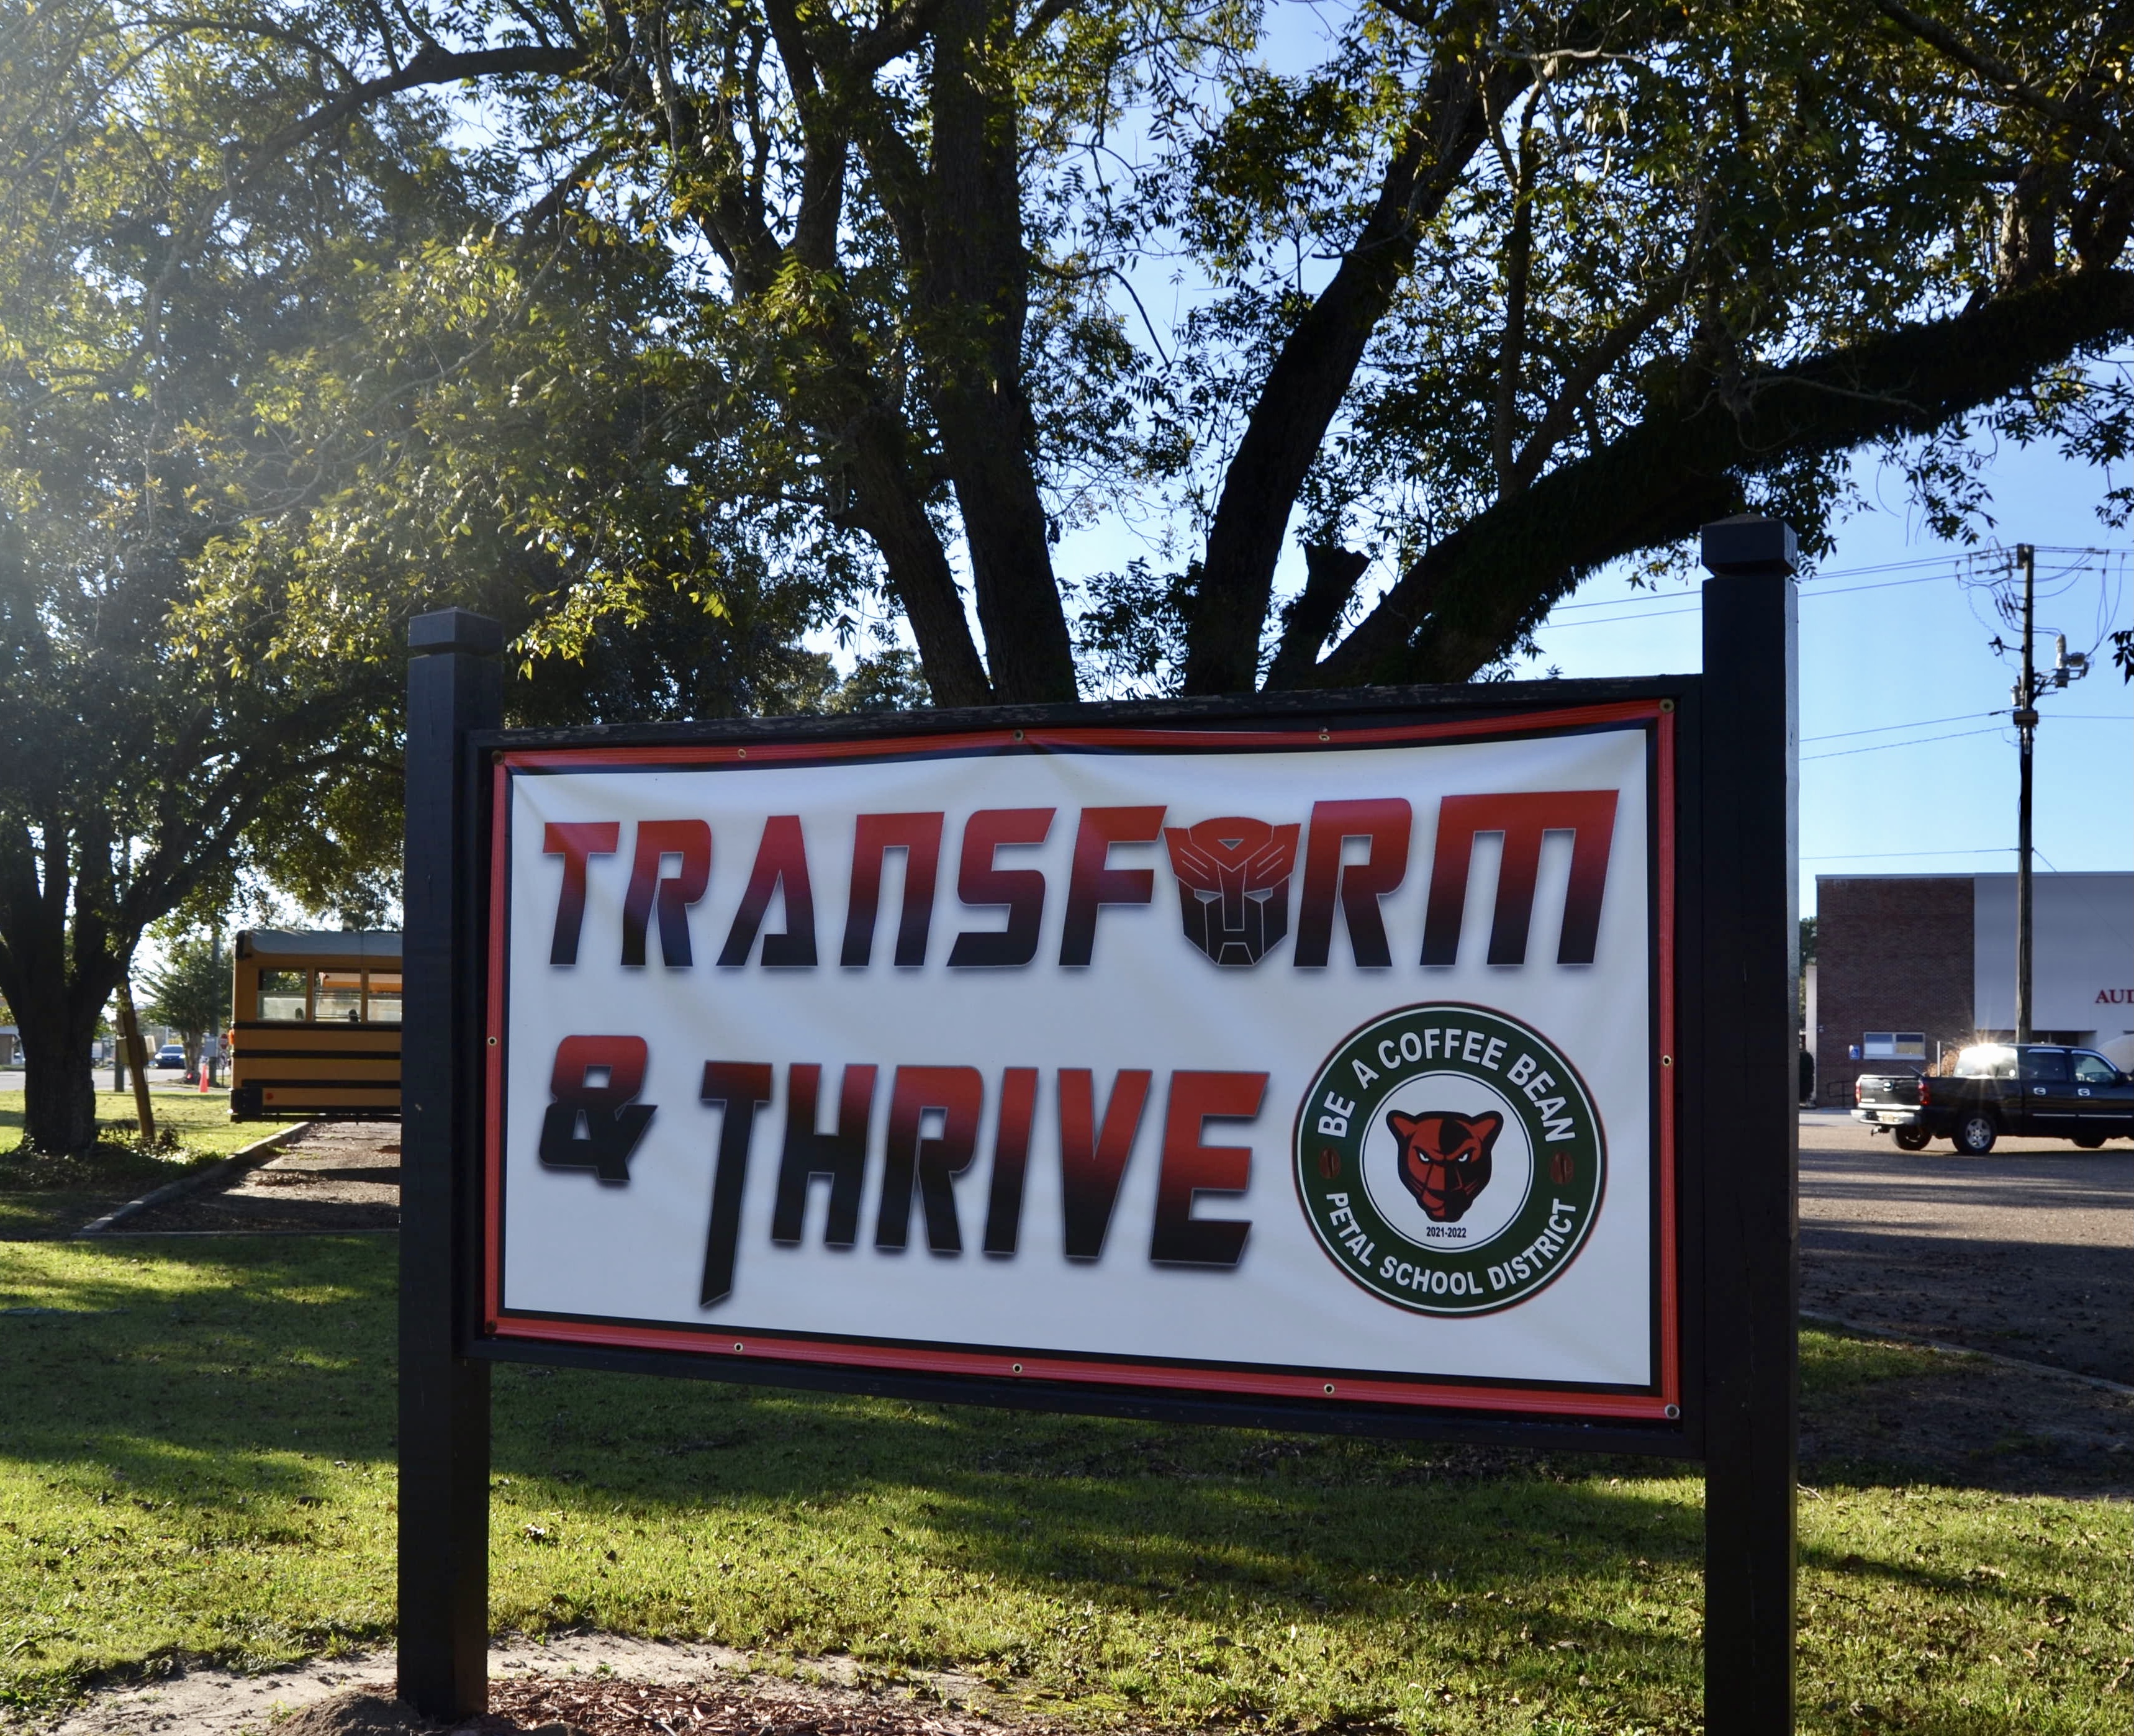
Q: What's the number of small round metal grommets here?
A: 12